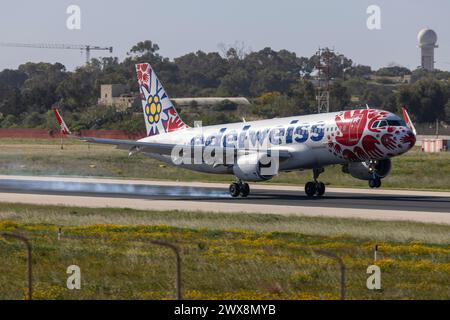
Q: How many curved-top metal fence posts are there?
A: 3